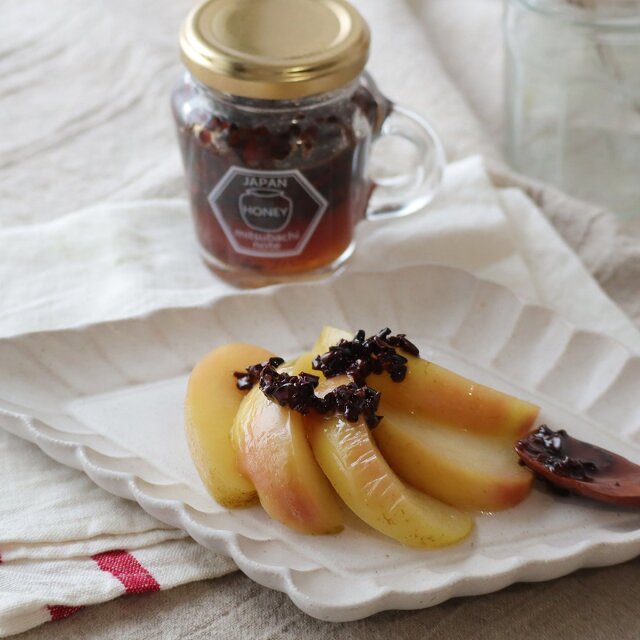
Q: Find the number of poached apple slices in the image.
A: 5